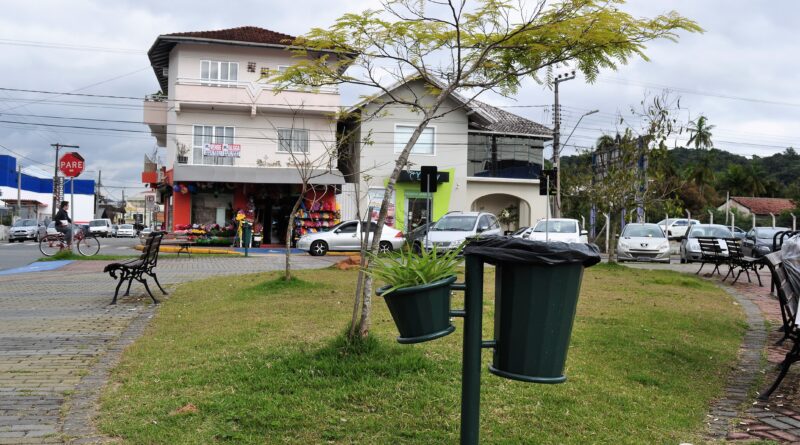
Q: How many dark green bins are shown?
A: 2